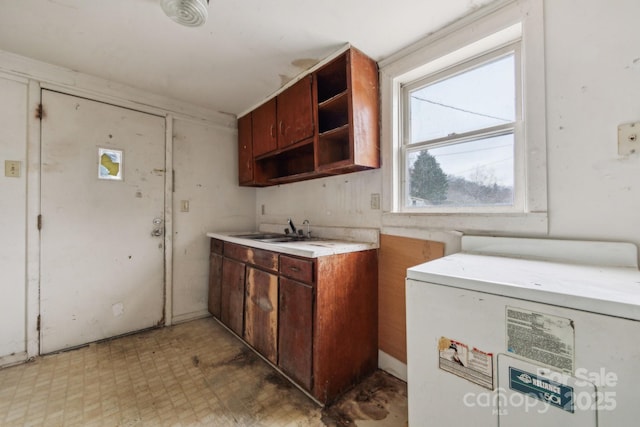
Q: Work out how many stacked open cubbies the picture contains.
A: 3